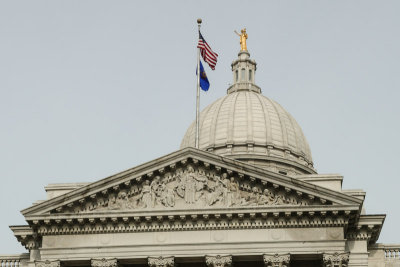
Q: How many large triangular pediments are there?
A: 1